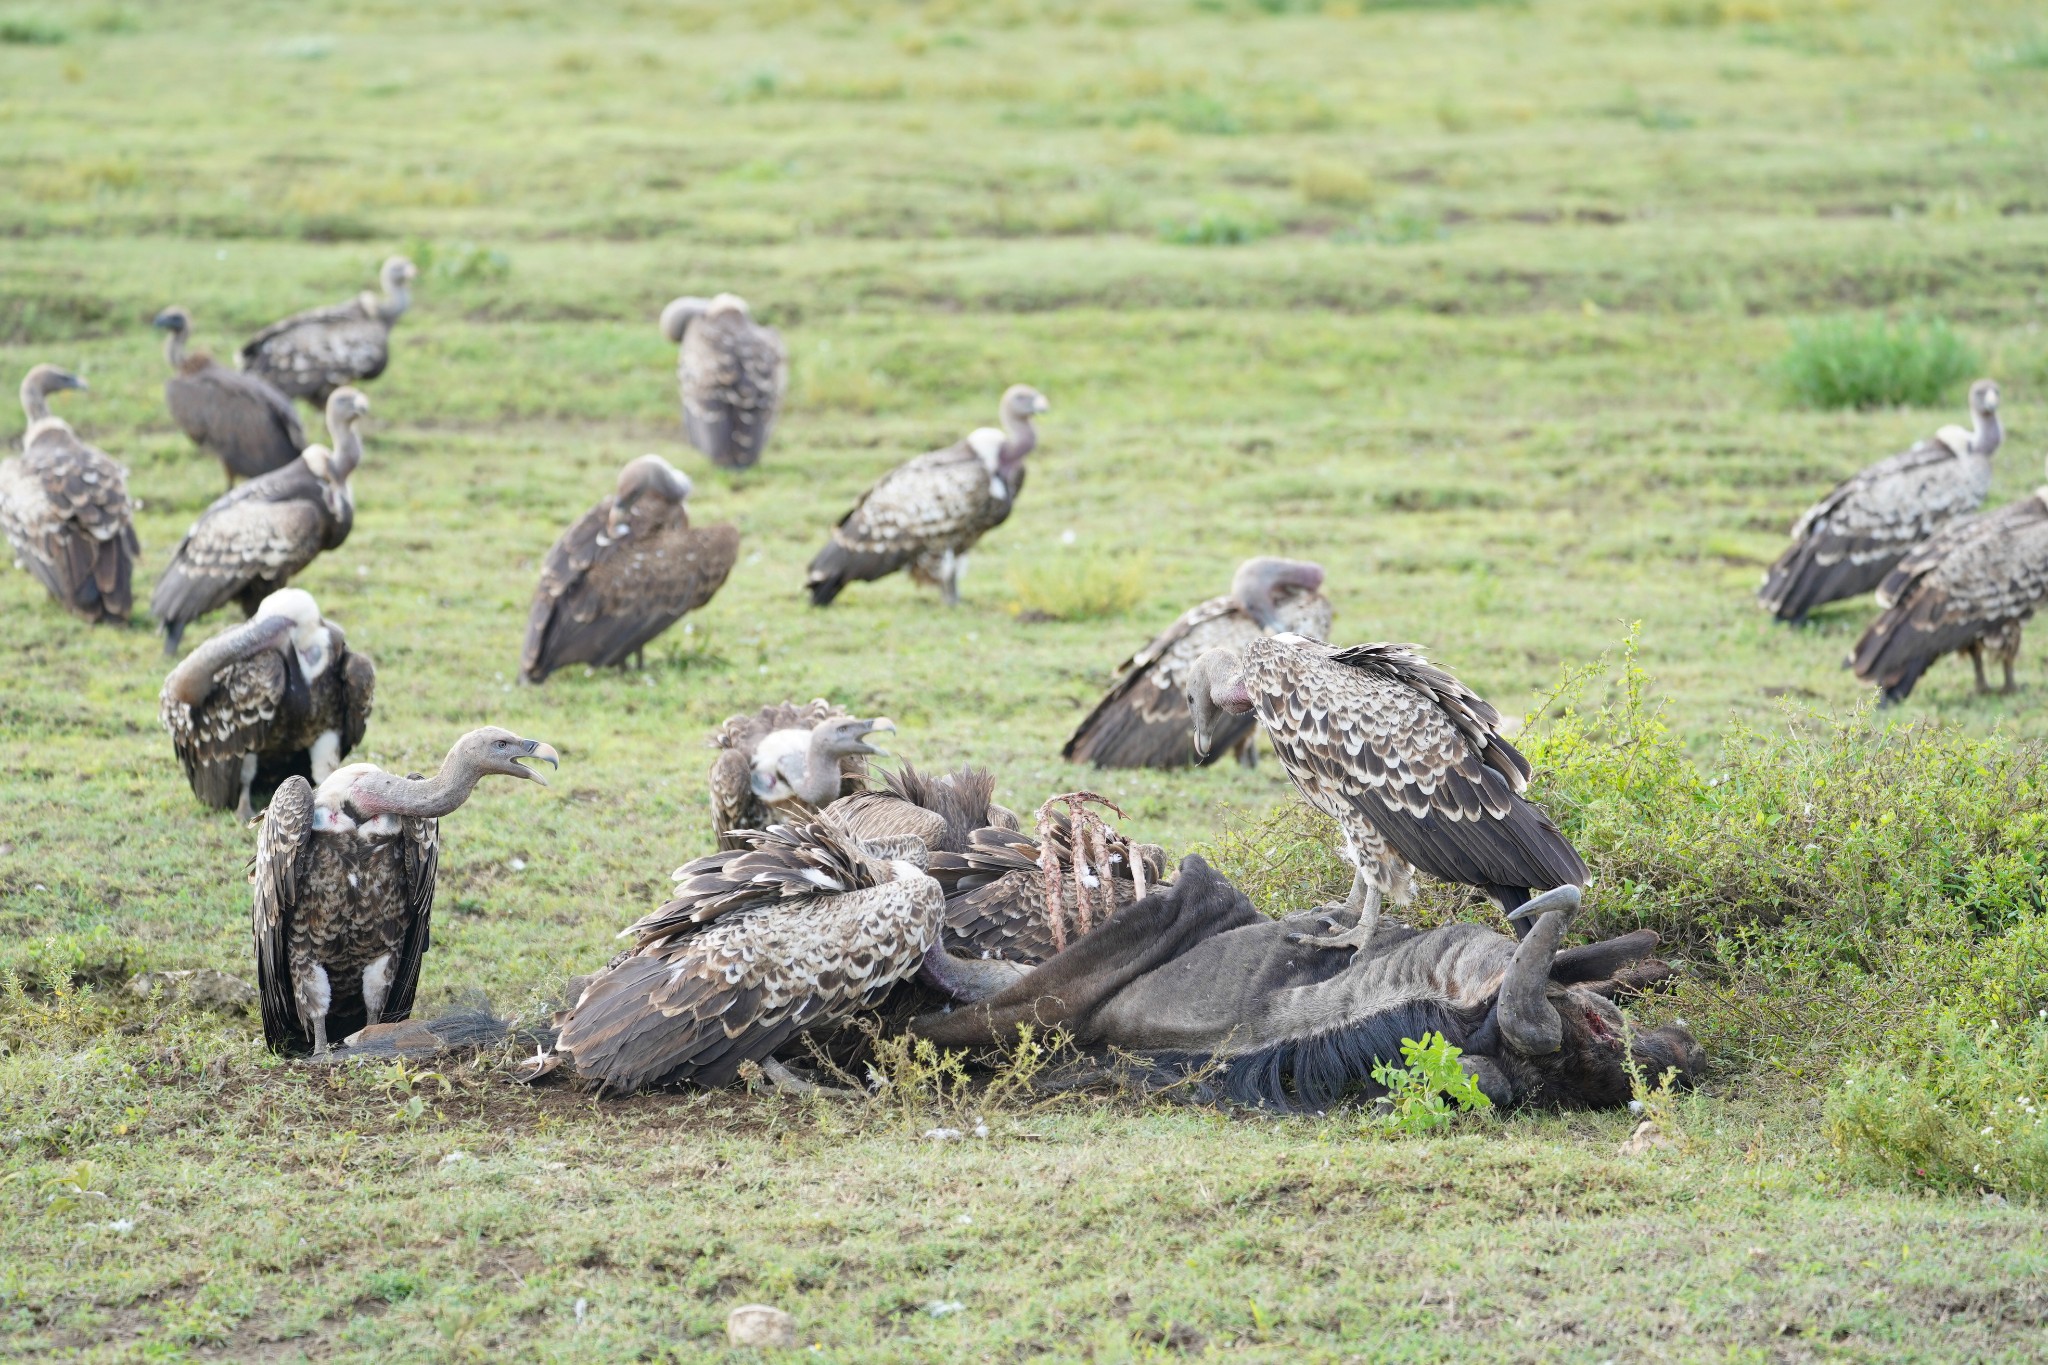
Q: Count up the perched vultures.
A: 1